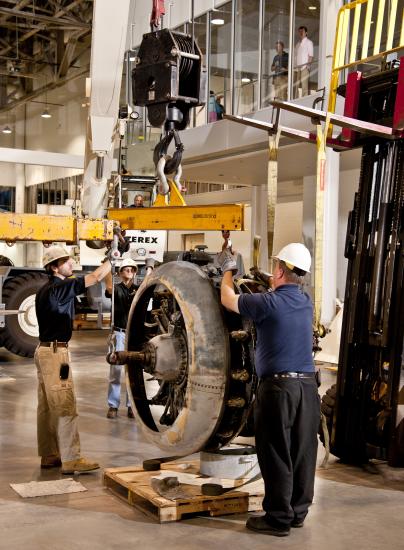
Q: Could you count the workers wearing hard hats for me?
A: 3